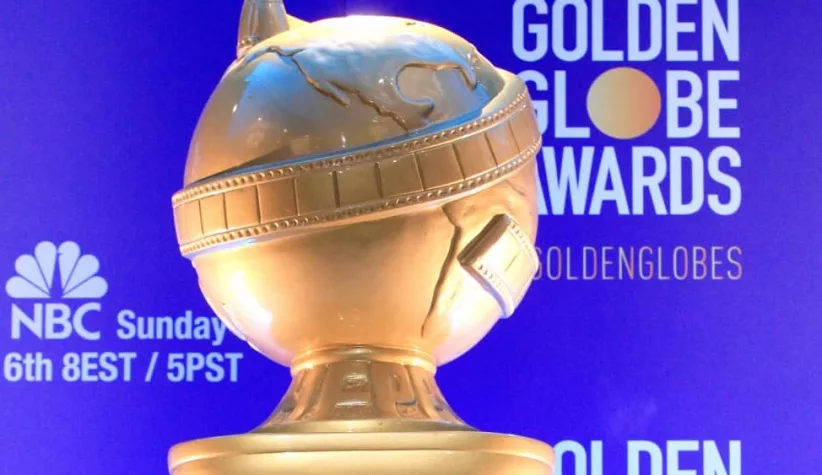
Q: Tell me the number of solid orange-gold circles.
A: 1